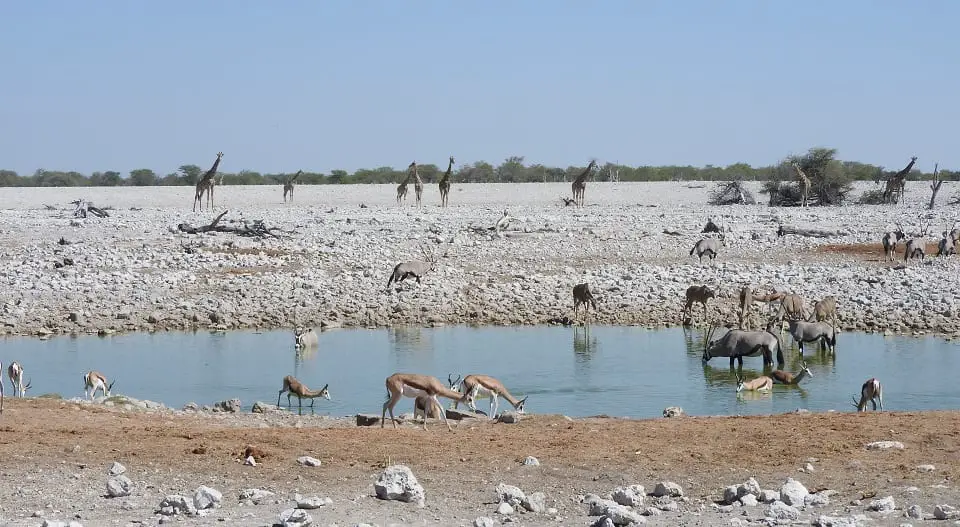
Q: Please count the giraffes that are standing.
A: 8